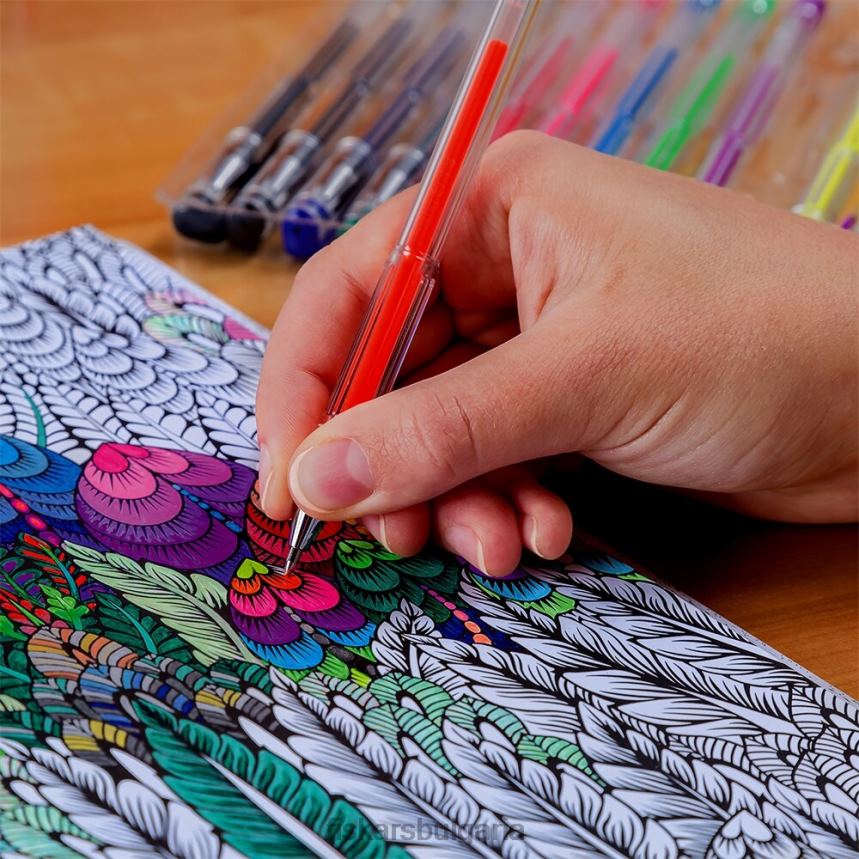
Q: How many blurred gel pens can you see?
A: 10